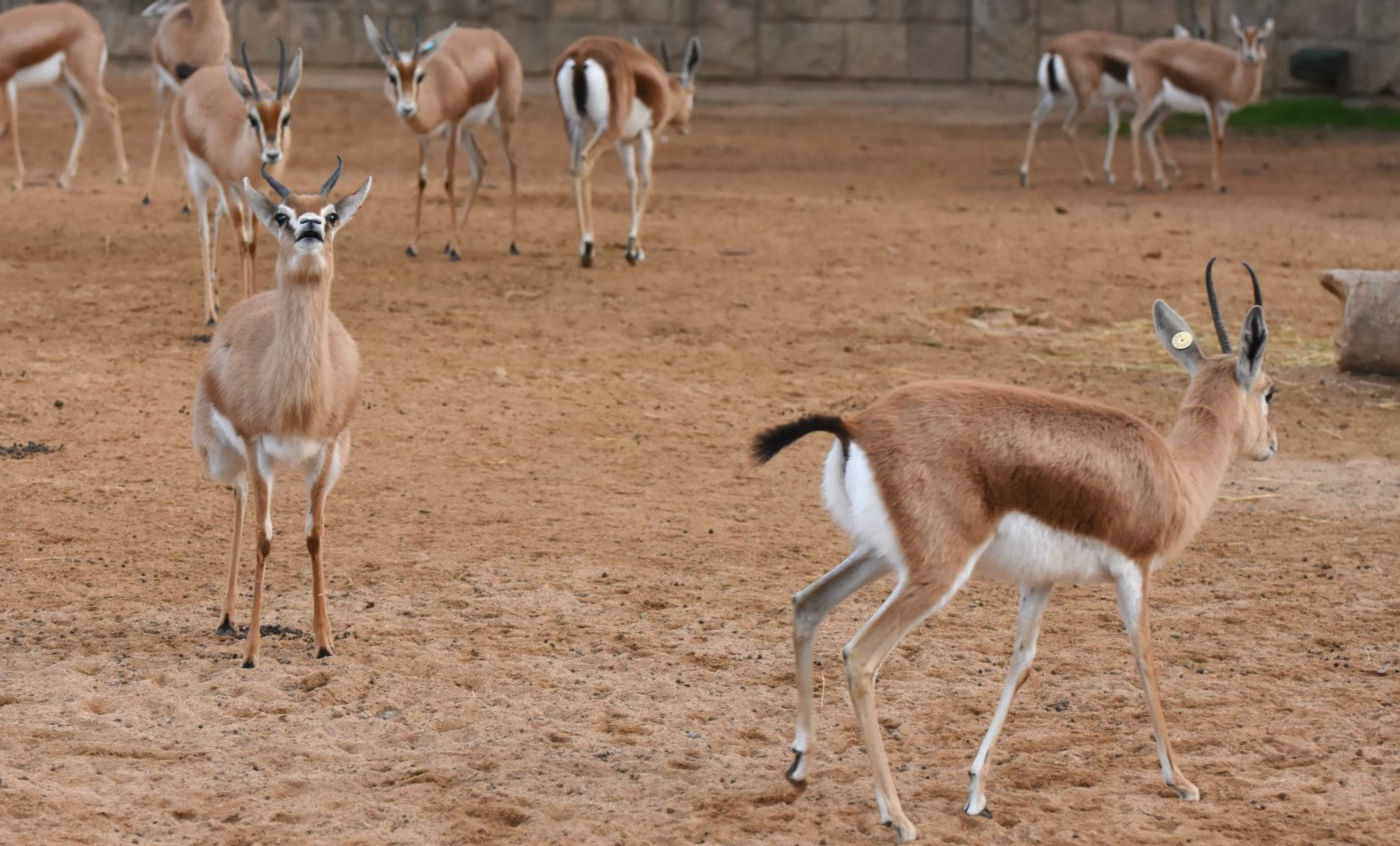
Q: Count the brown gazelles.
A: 9